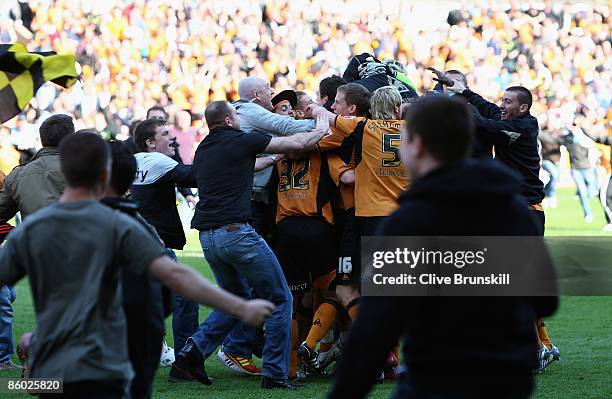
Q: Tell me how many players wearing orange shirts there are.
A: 3